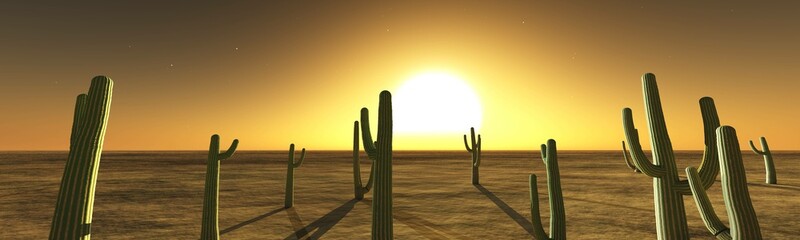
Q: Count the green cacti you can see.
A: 11